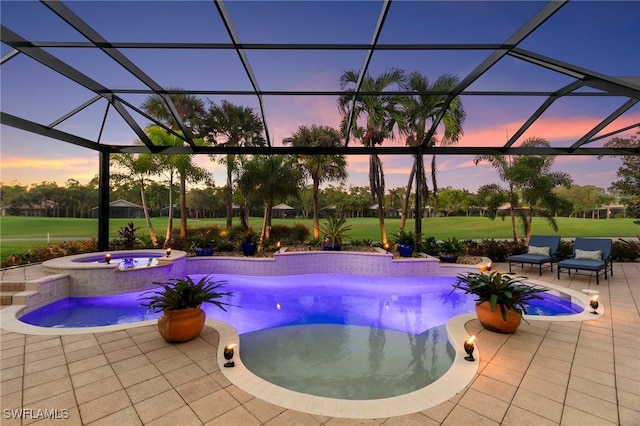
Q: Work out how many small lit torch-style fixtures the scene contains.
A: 8